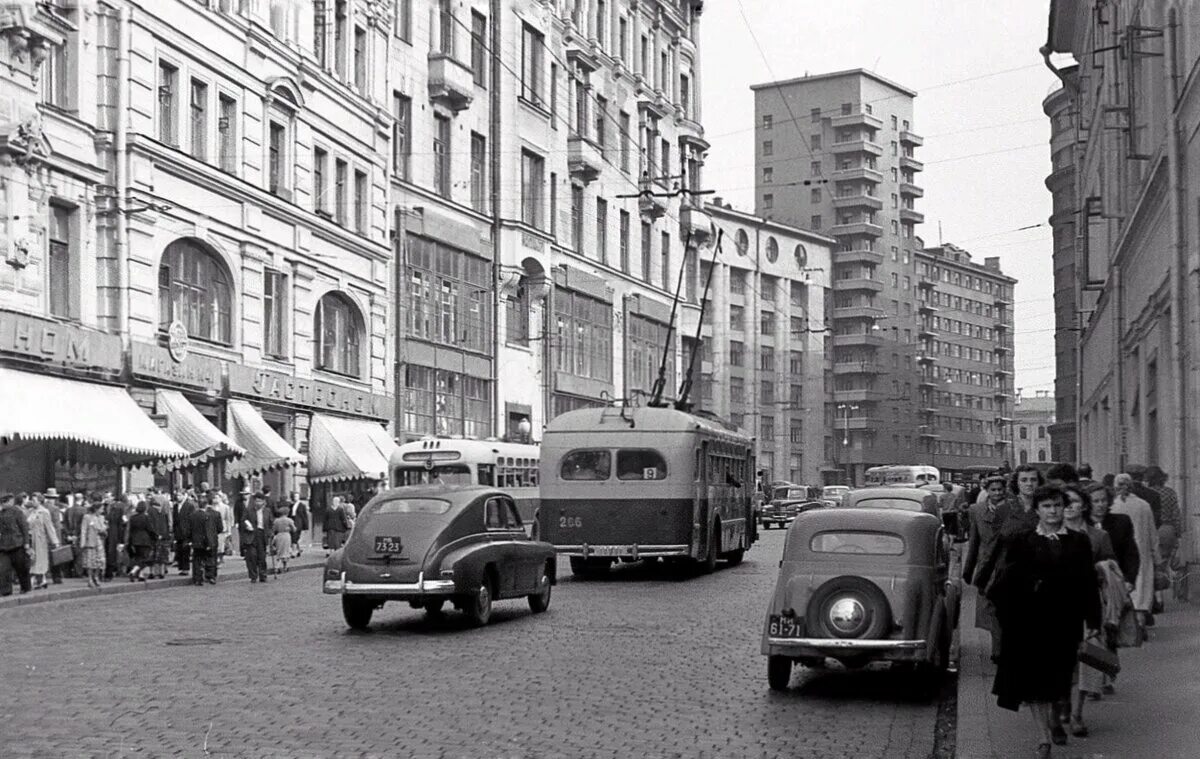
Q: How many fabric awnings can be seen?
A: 4